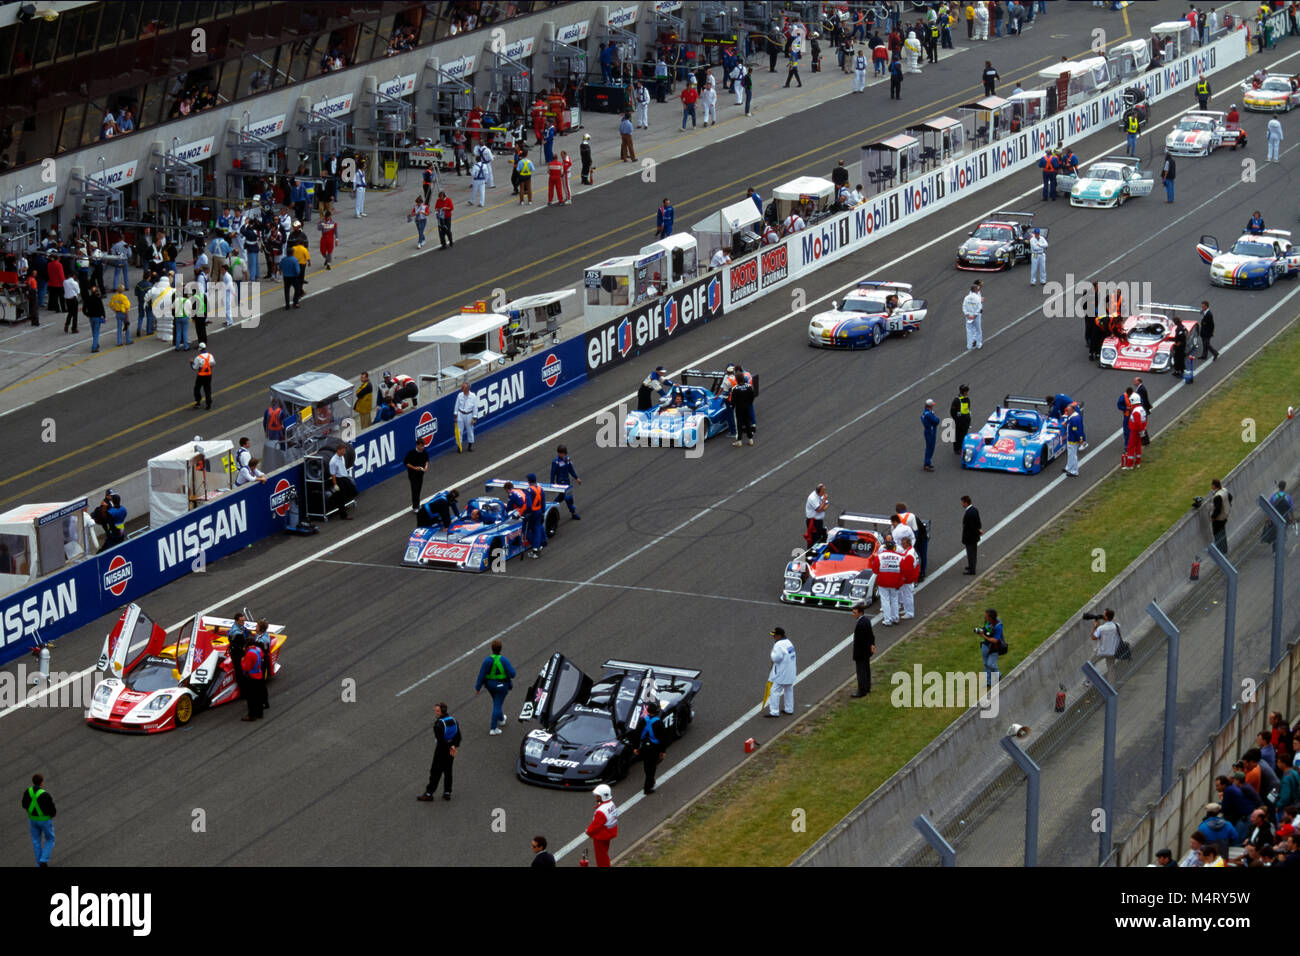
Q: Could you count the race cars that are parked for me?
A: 13